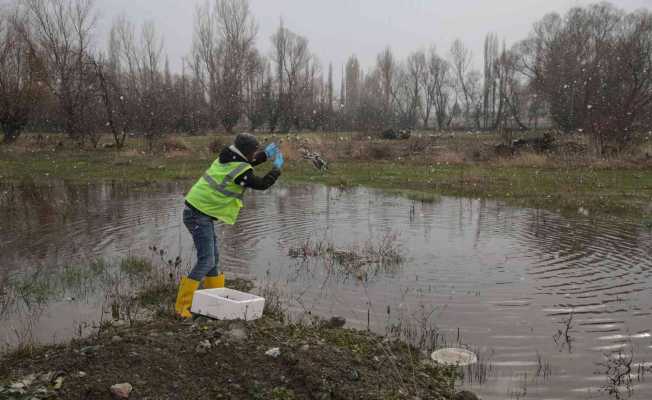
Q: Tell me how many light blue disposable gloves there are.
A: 2